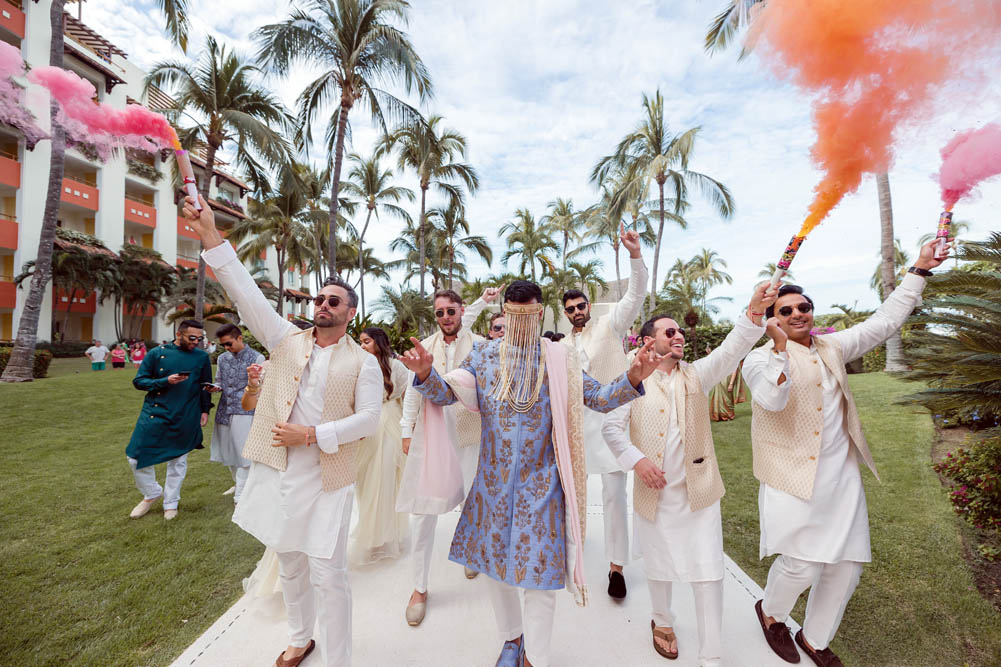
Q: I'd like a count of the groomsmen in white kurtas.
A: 5